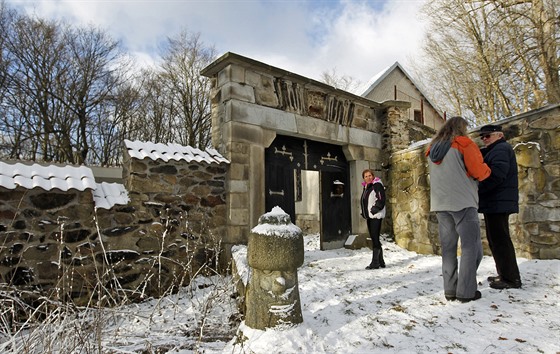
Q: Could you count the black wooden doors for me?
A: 2